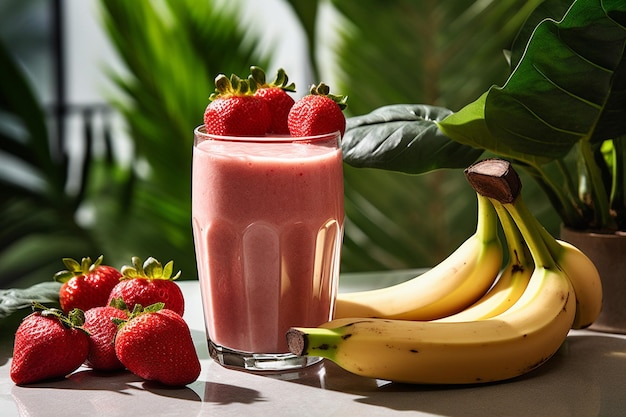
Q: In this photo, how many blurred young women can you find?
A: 0